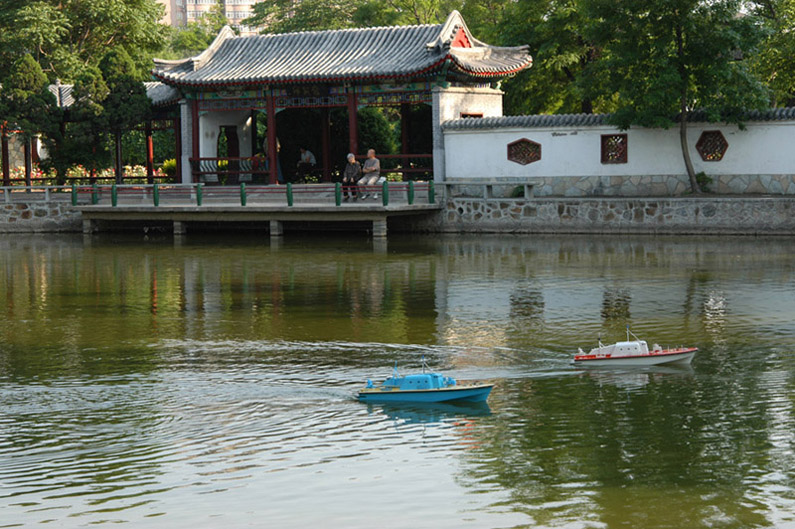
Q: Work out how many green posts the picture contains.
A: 11